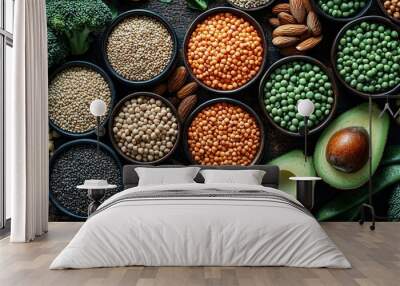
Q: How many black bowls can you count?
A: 11